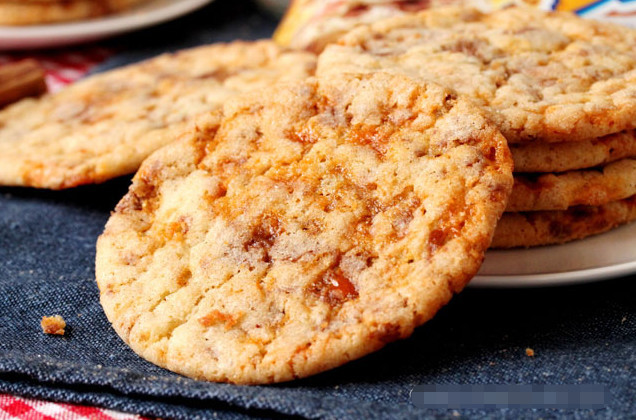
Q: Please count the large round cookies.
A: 6